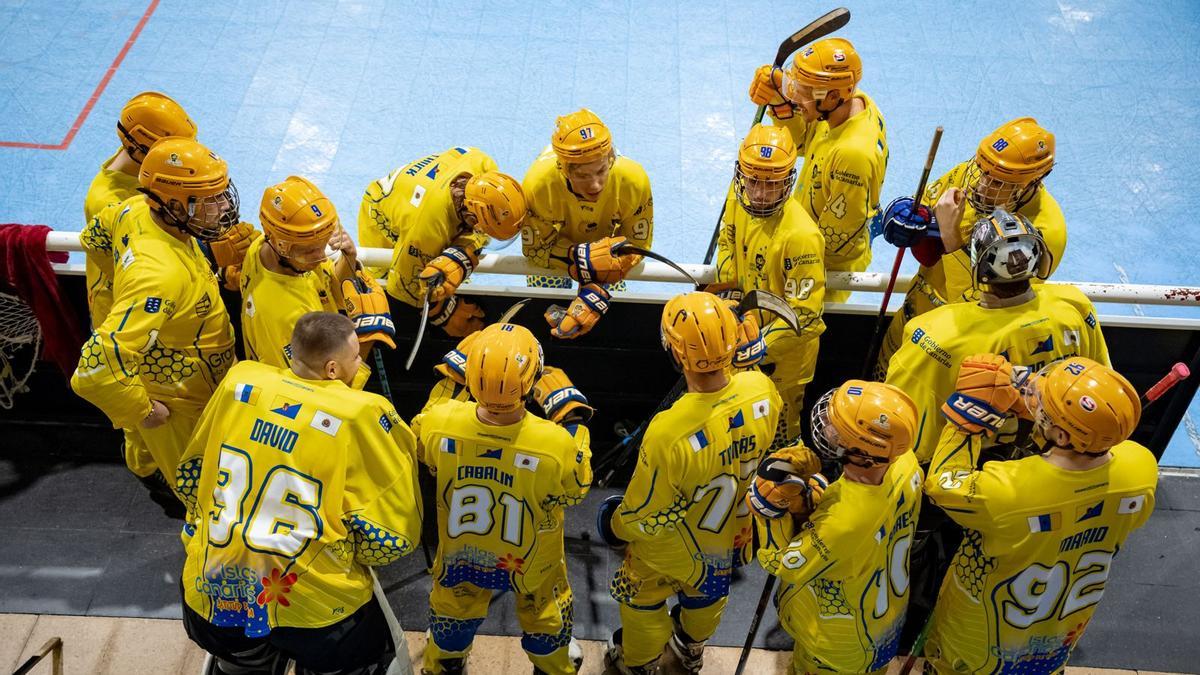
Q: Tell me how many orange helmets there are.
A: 12